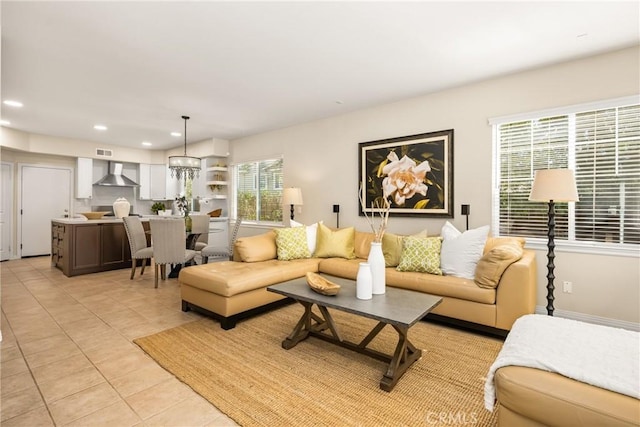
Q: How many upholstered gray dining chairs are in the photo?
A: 4